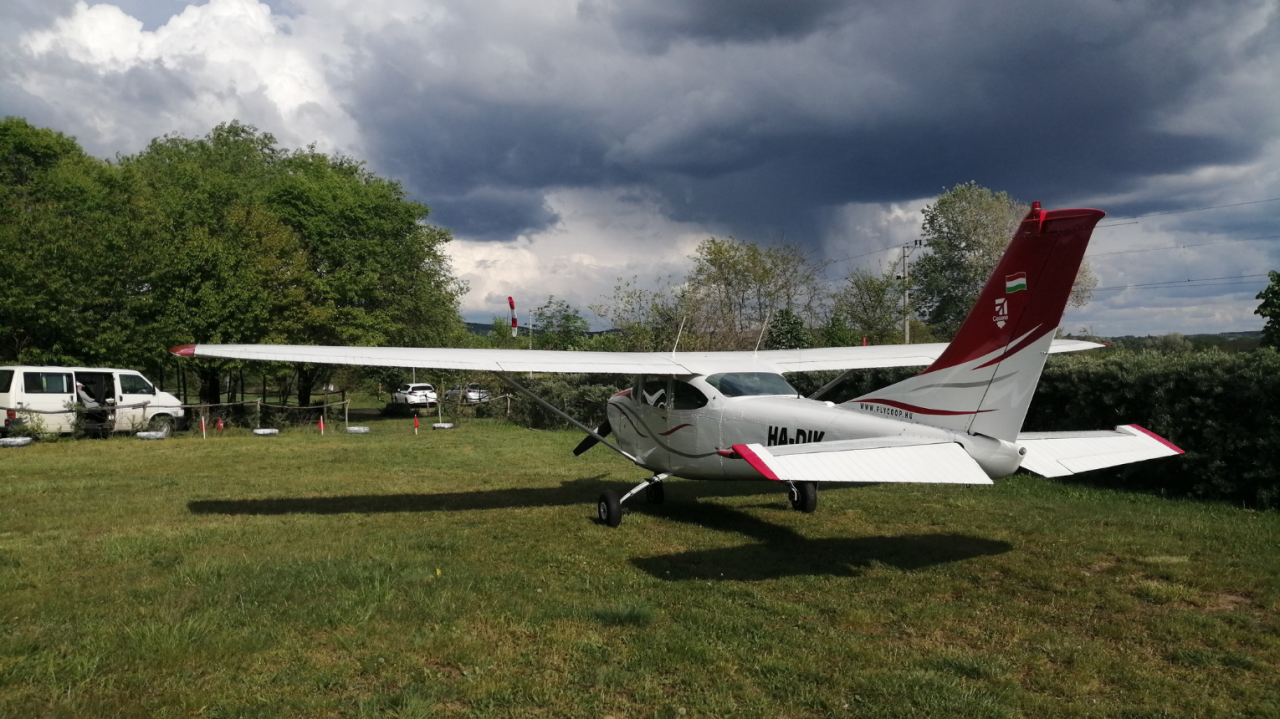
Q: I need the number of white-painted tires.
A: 5